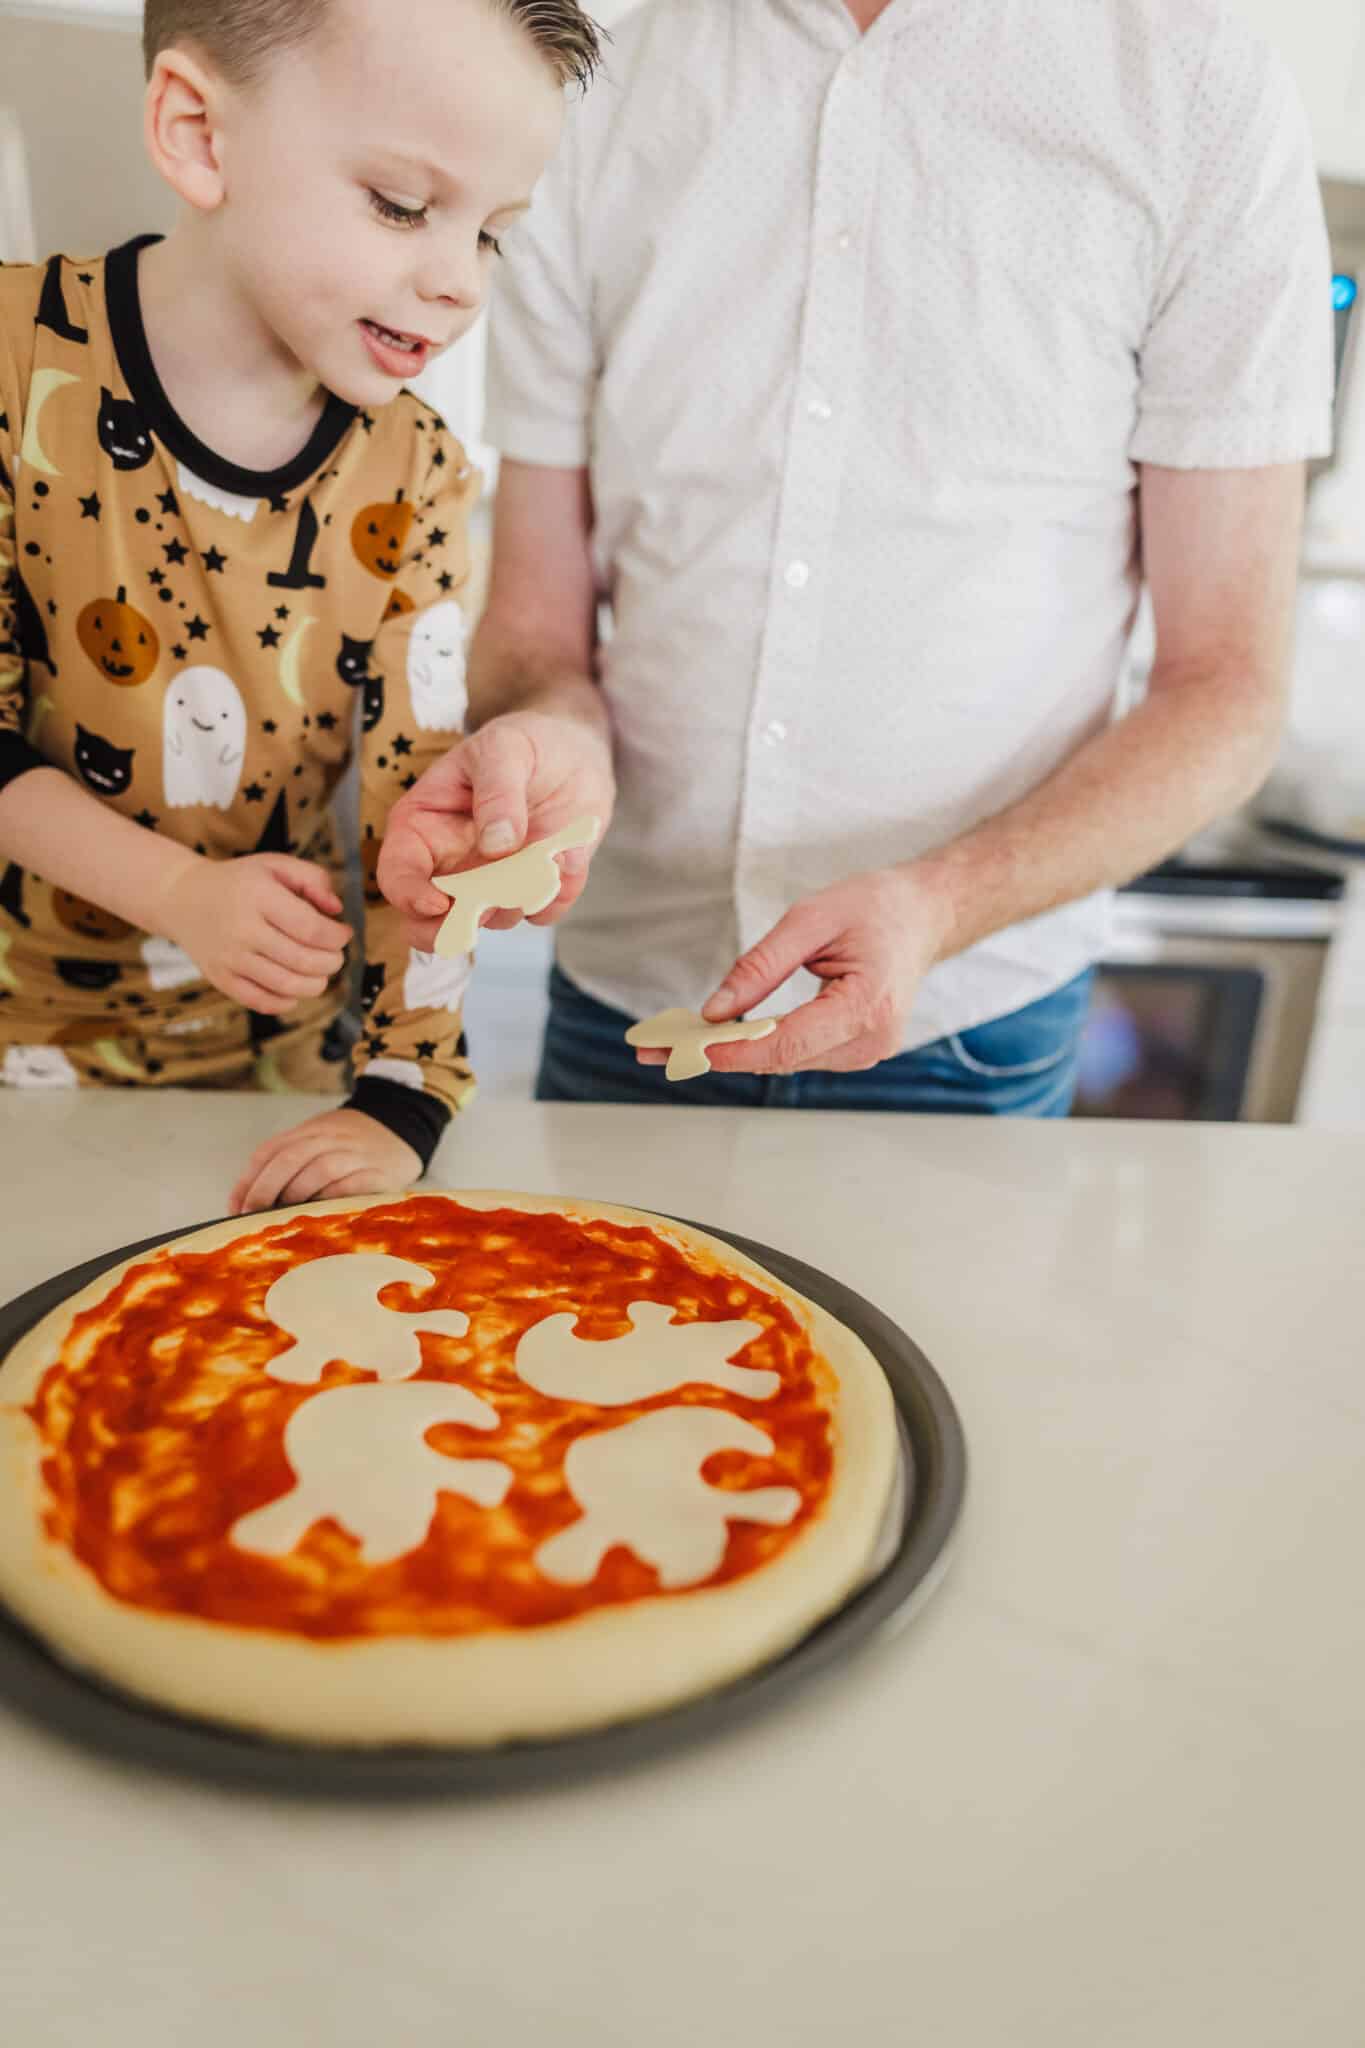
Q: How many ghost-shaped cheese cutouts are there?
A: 6